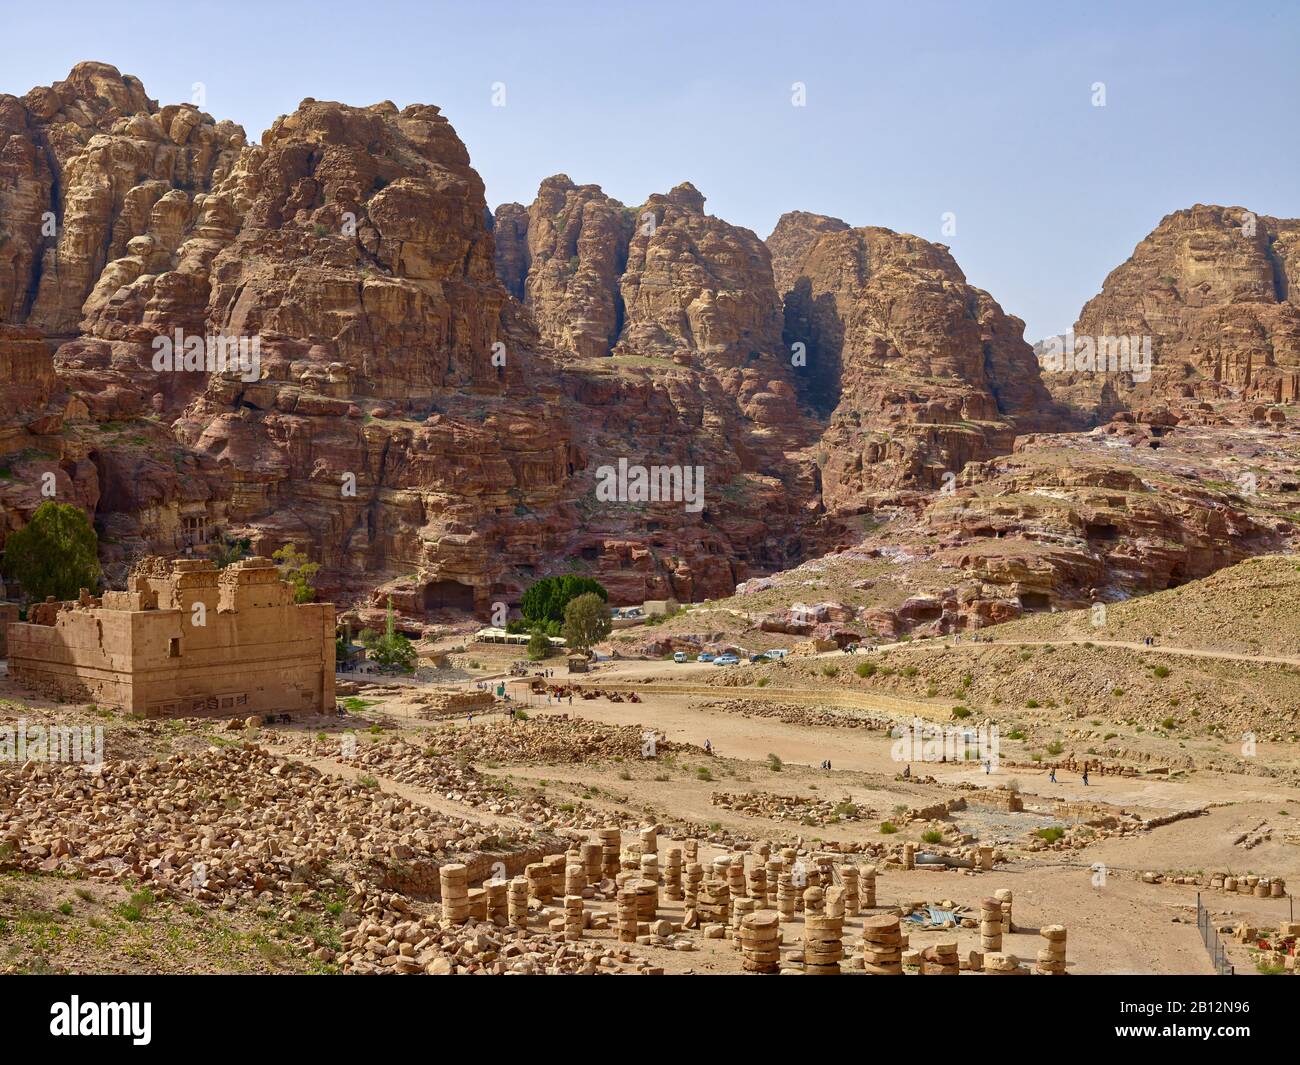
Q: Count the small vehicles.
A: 6